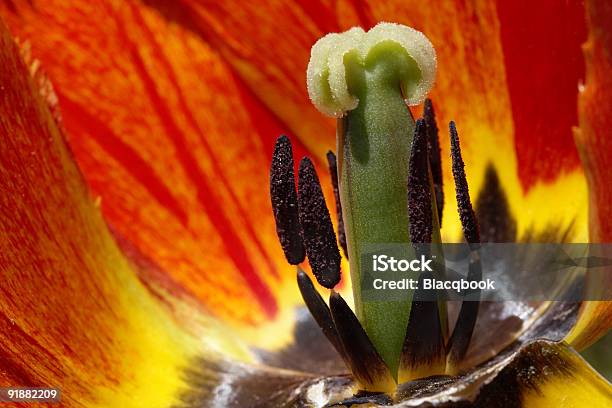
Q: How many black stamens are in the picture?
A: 6